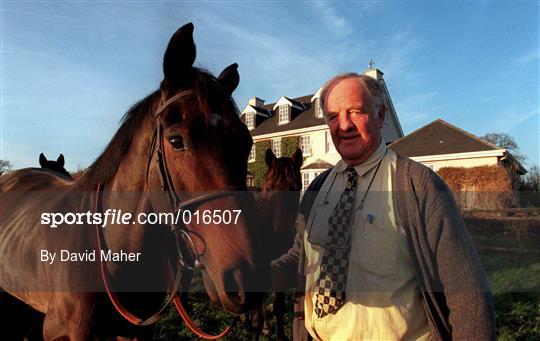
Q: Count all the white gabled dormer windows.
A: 3